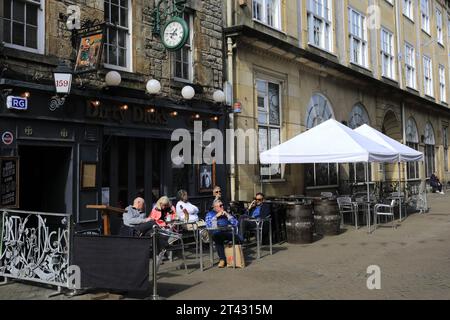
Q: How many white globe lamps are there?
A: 4